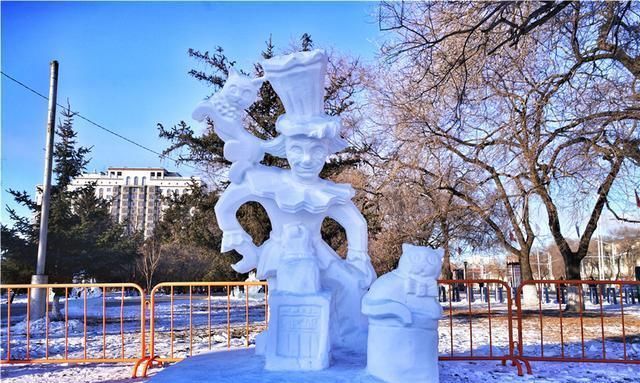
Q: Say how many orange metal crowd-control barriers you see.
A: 4